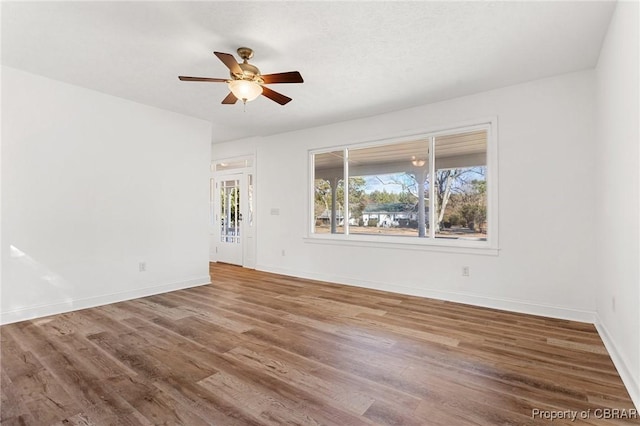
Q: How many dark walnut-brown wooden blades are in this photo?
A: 5